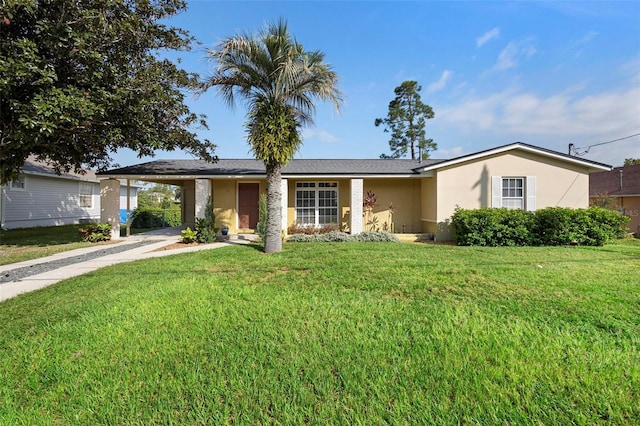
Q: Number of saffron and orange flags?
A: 0